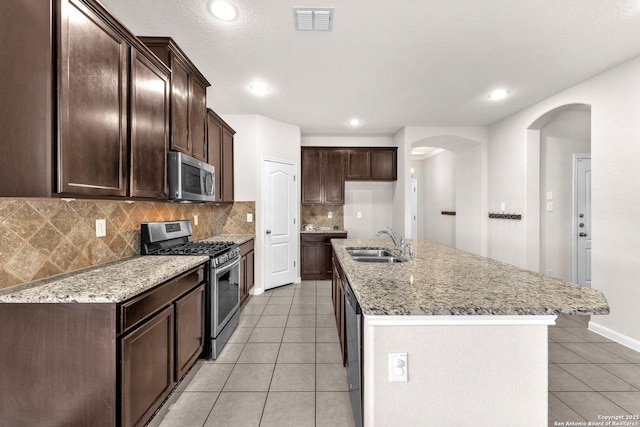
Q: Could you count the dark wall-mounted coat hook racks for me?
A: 2